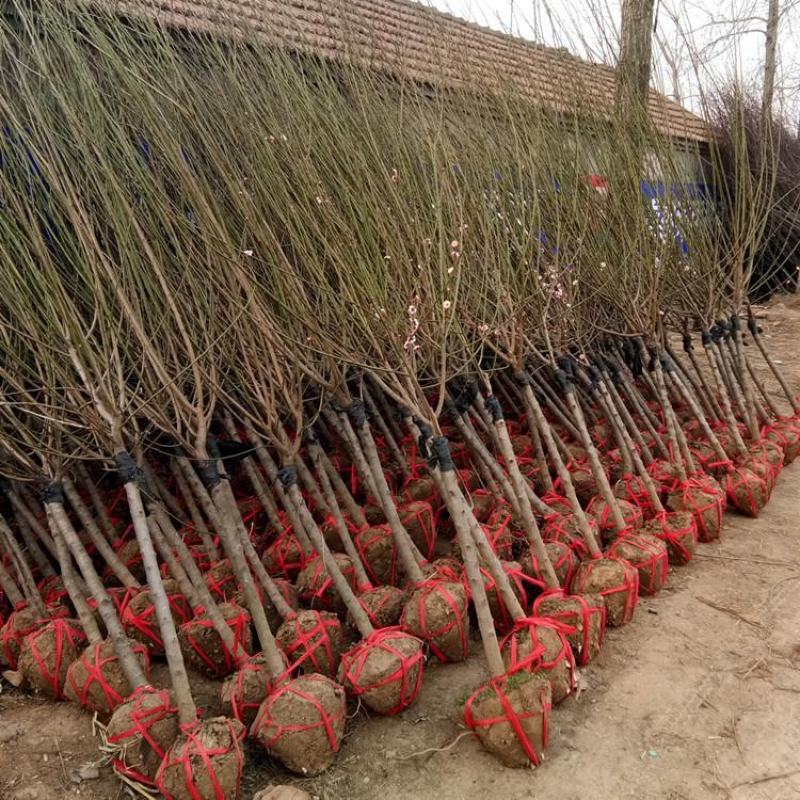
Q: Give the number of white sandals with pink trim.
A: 0